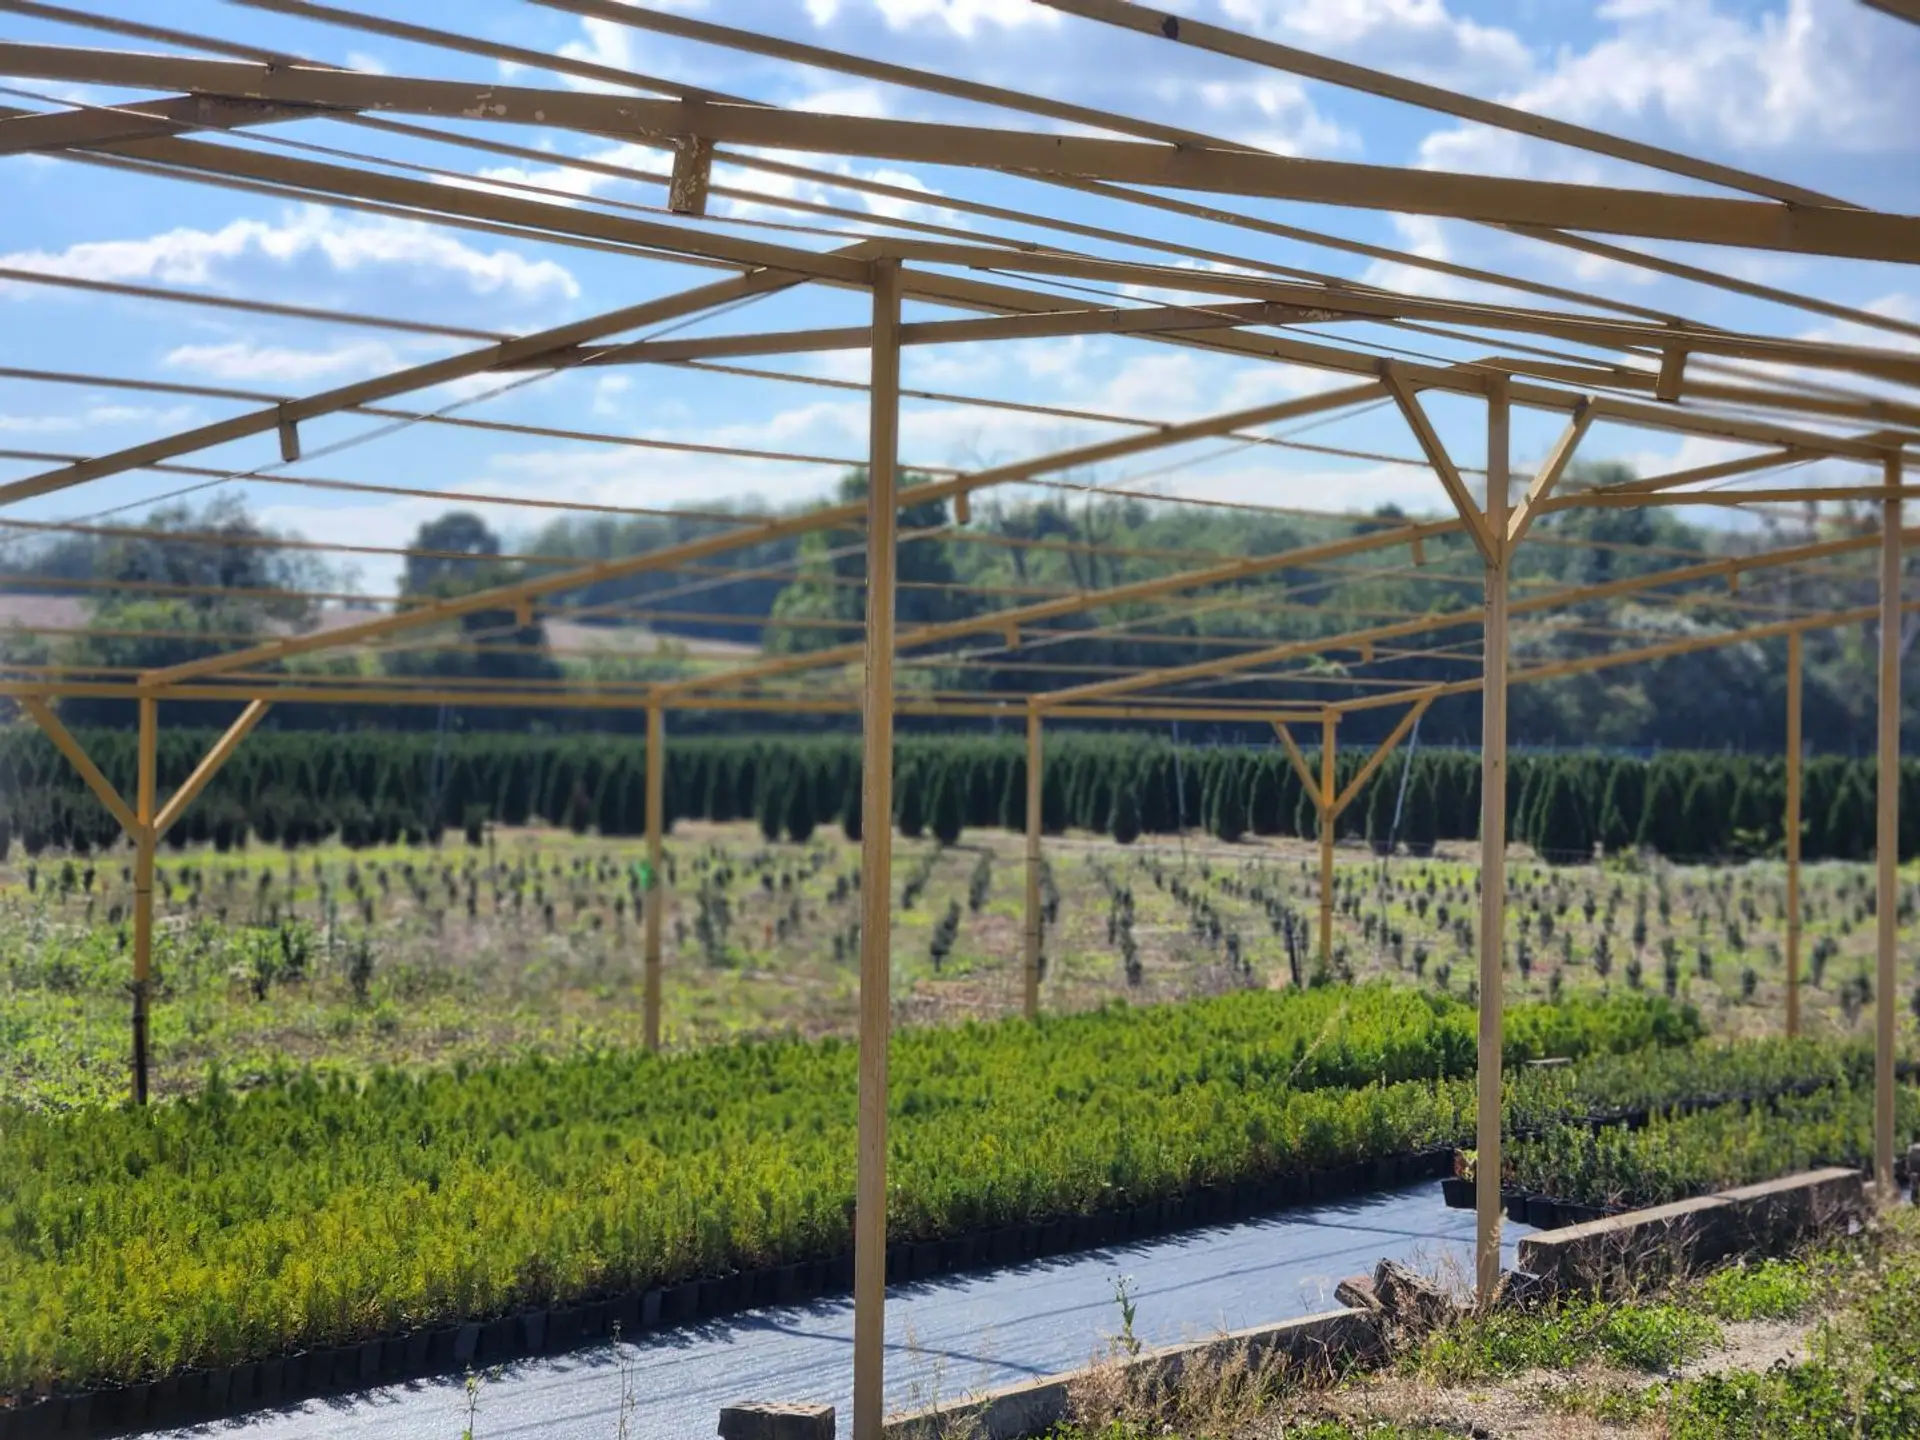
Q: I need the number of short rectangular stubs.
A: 9